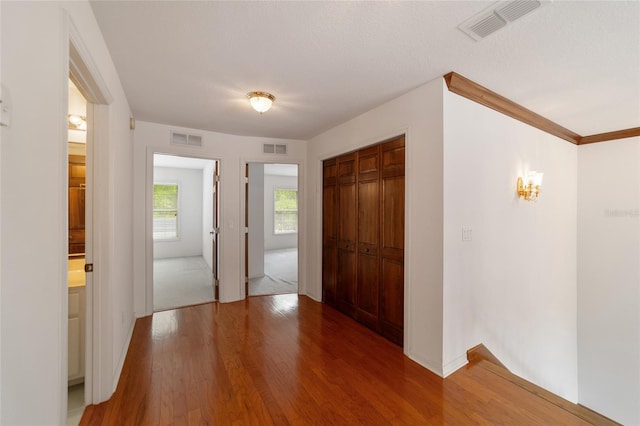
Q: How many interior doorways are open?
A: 3